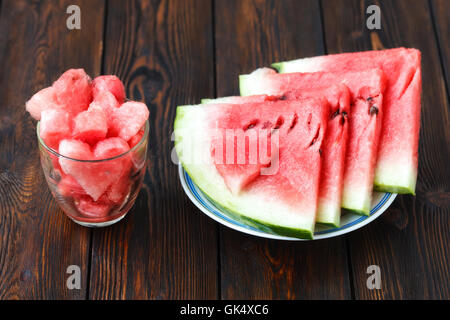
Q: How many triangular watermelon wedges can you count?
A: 4